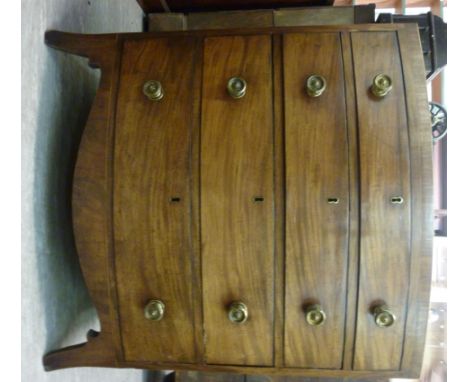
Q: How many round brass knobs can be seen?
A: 8